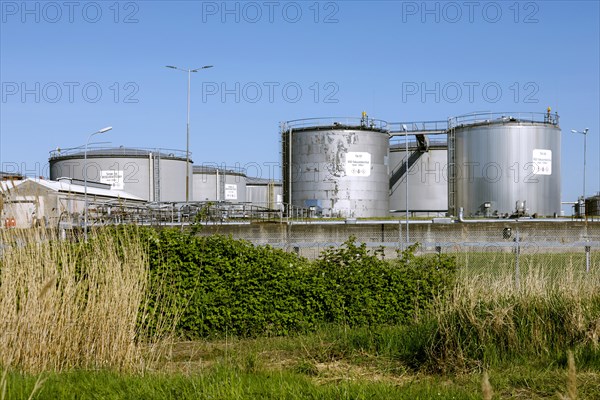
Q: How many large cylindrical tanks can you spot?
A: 6